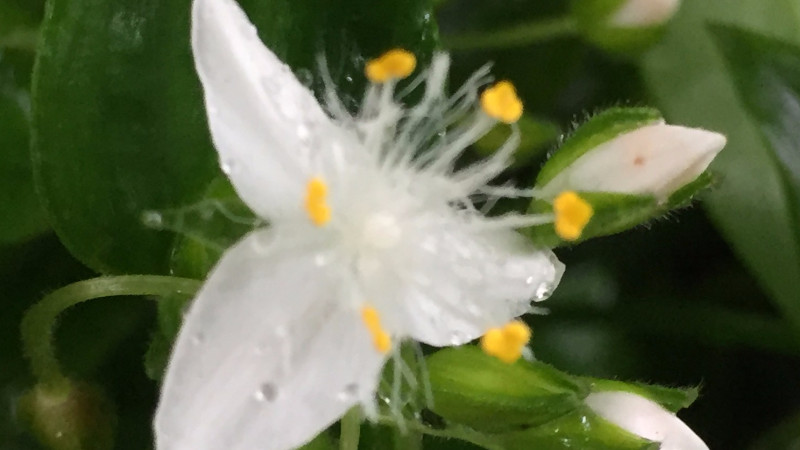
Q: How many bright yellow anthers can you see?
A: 6